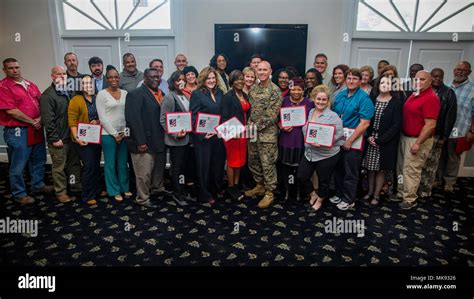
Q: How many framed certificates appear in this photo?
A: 7